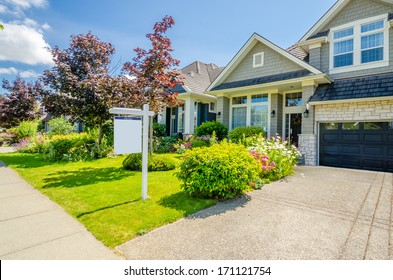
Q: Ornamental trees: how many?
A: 3